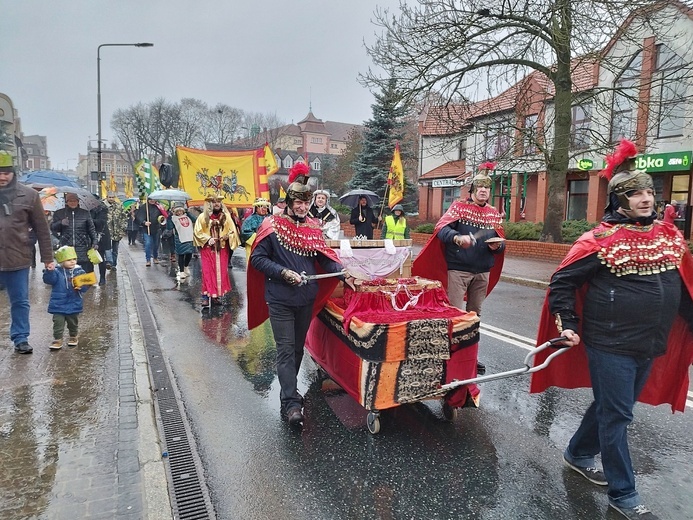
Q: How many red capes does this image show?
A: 3